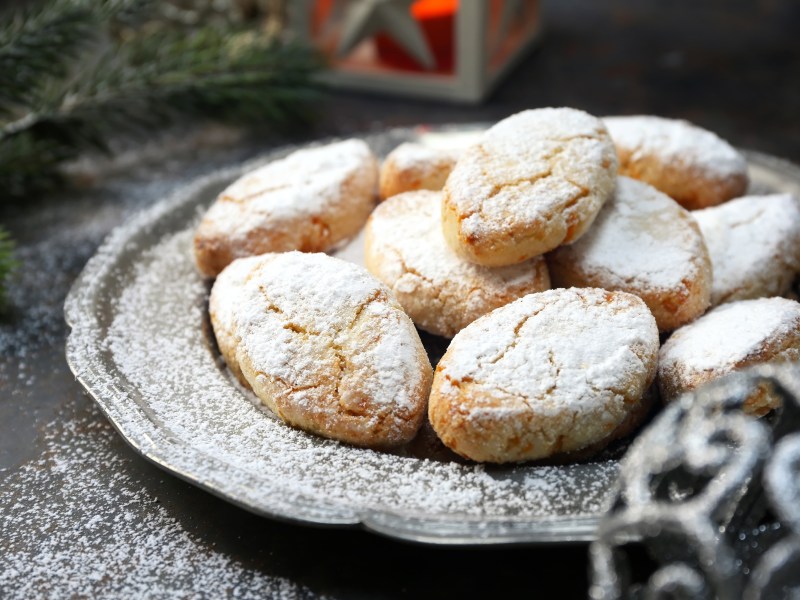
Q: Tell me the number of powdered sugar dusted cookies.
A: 10